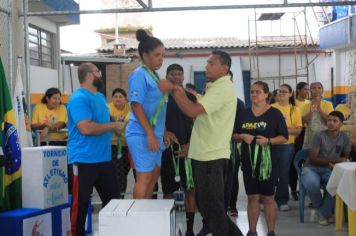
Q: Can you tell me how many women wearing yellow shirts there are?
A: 5